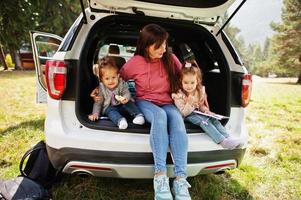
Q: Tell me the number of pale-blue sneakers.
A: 2